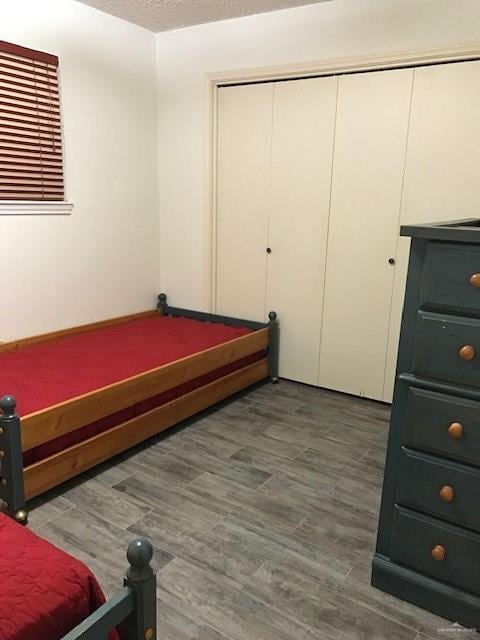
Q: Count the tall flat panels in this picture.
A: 4